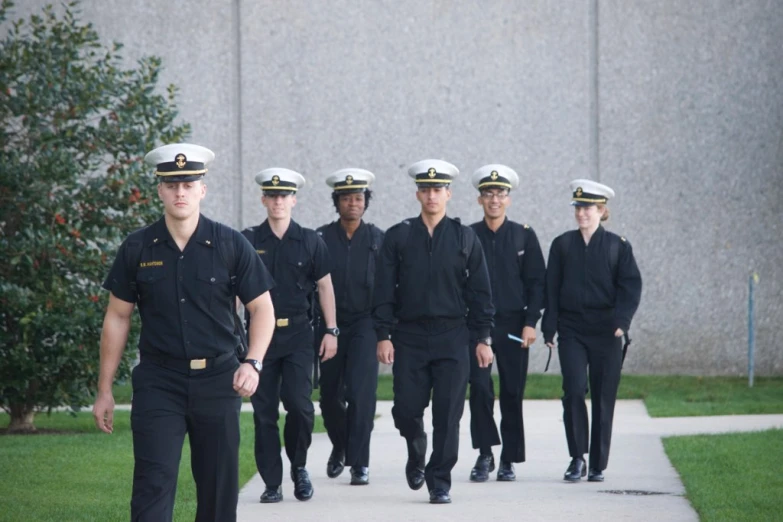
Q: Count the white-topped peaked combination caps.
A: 6